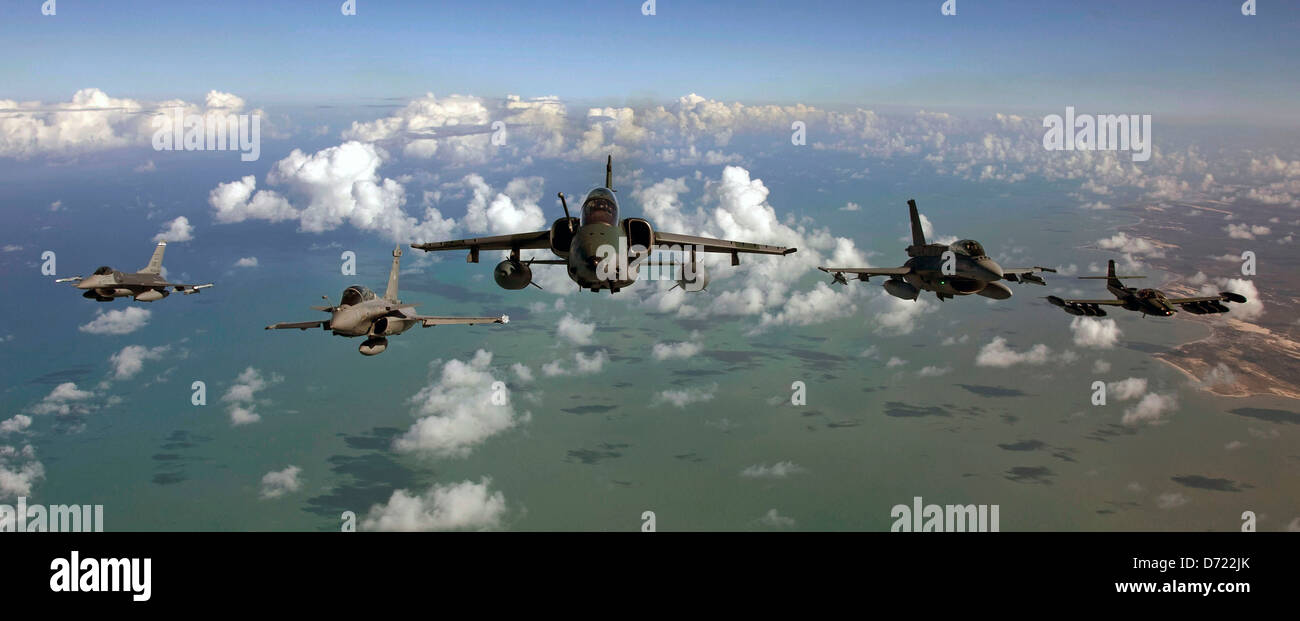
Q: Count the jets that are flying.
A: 5